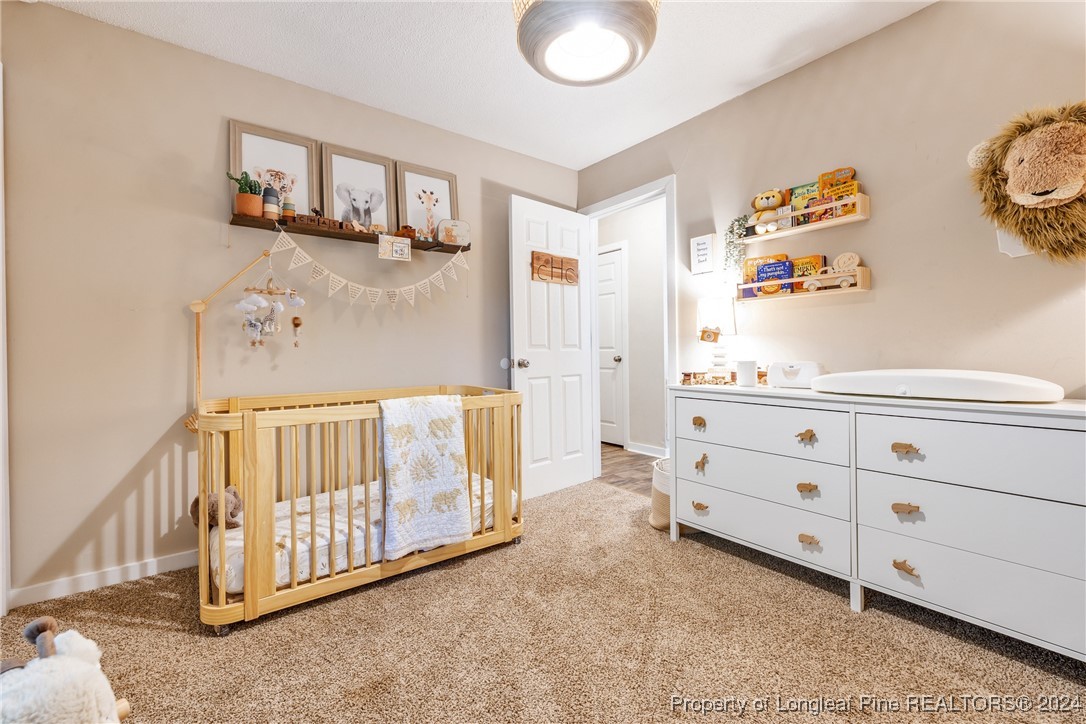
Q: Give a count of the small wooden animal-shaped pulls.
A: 9